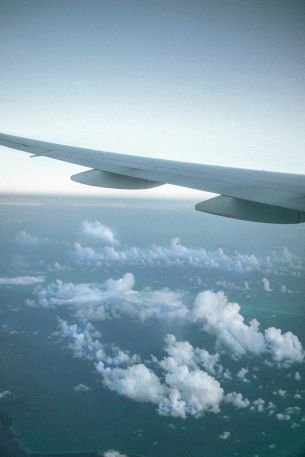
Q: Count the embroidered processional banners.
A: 0